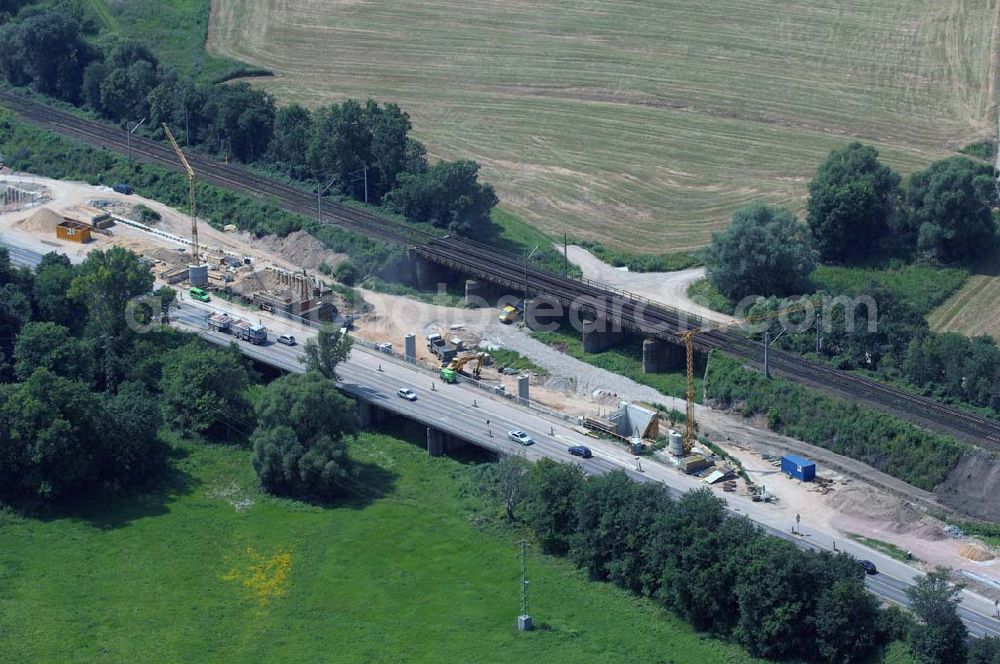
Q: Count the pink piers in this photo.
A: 0